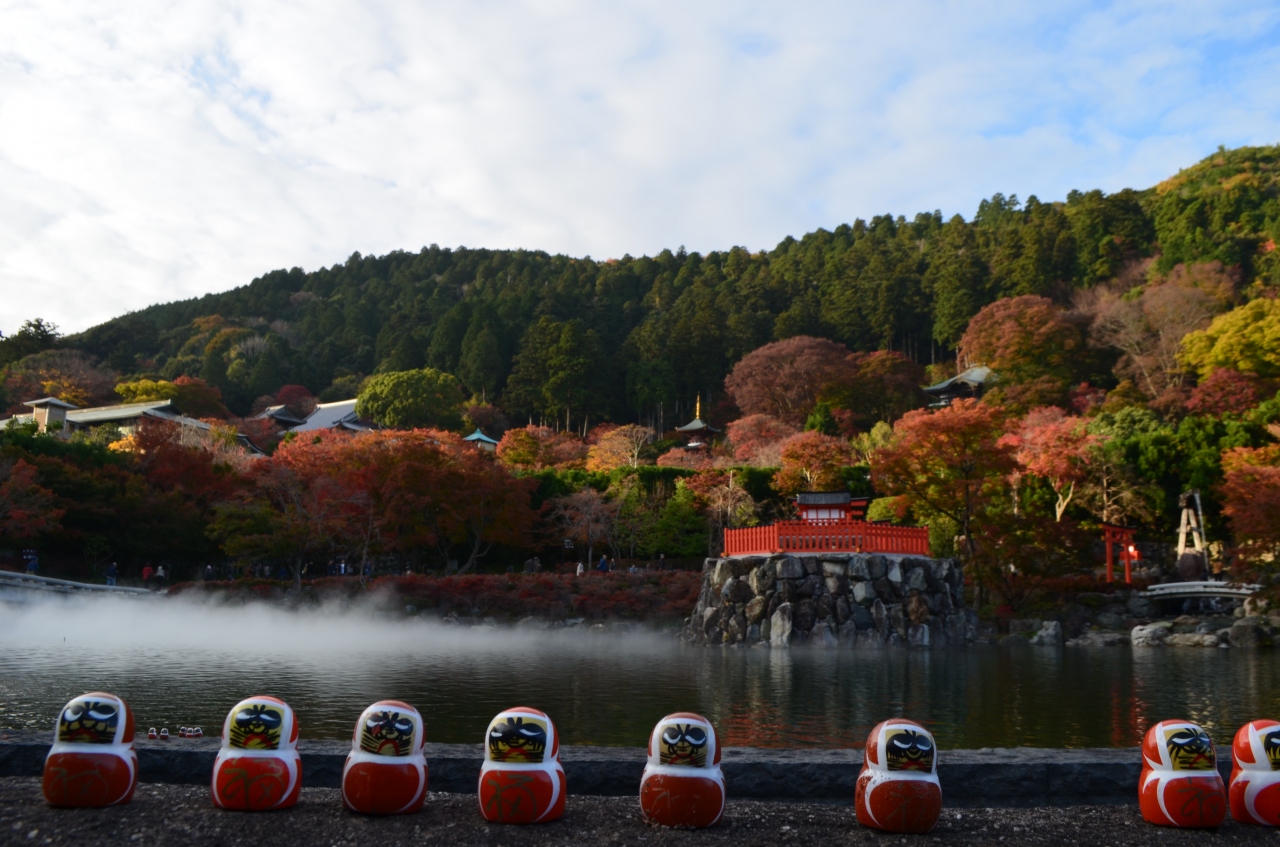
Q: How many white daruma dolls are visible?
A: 0